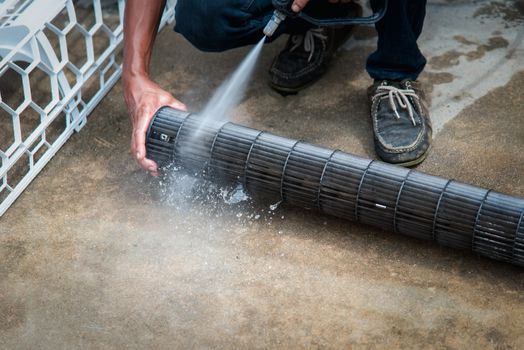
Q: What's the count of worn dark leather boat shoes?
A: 2